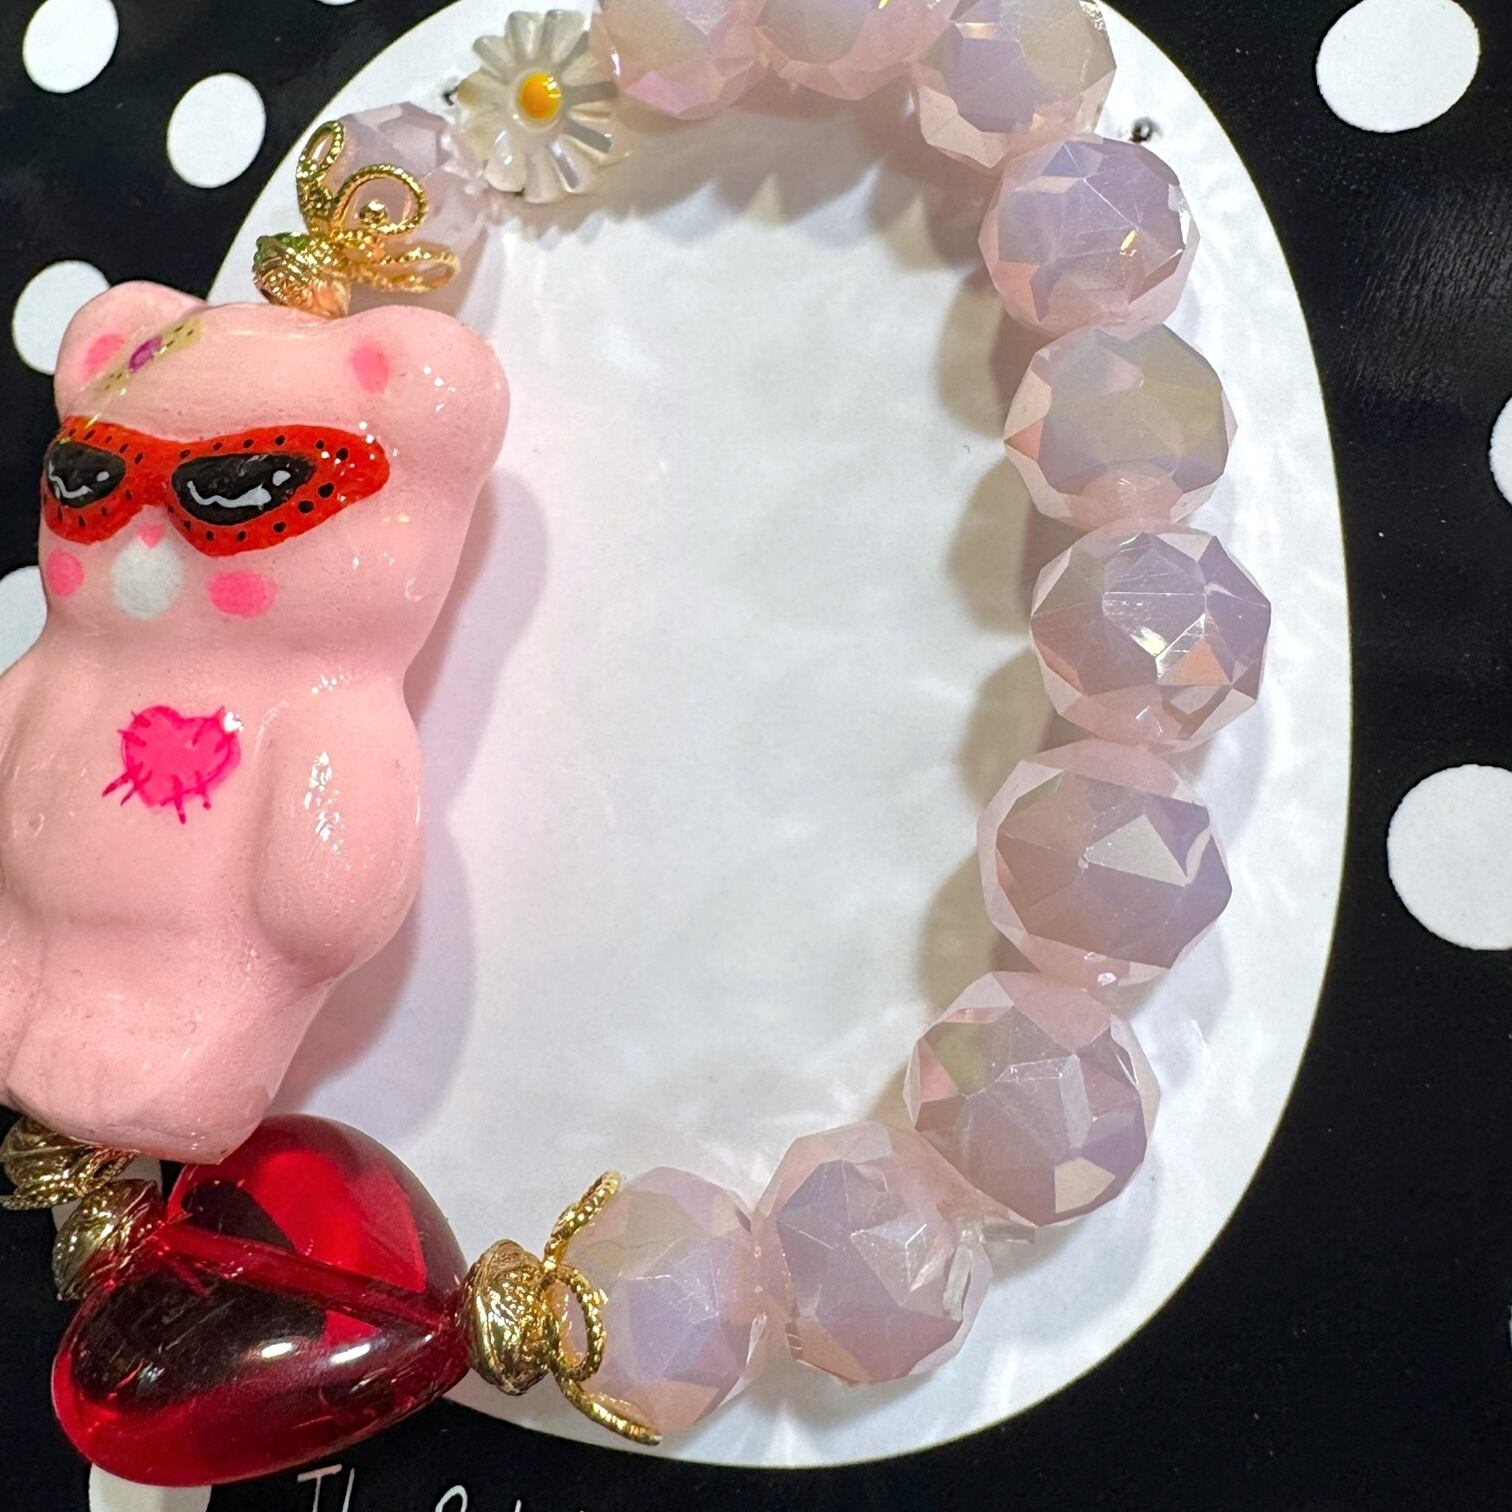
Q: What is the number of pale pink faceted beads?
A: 11